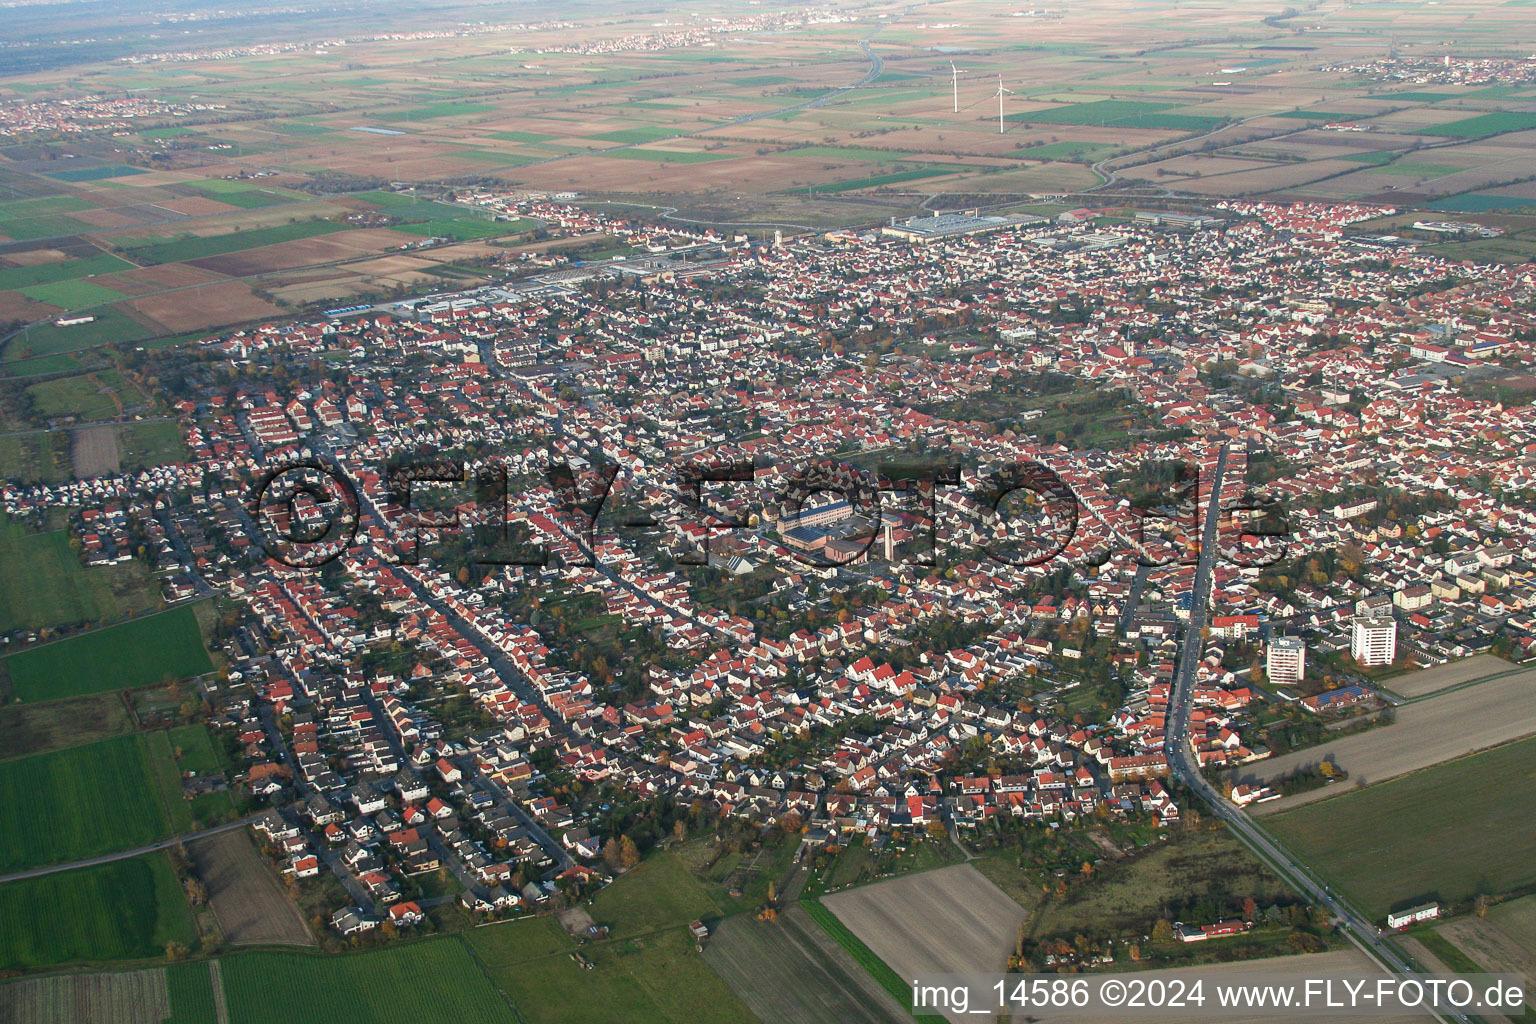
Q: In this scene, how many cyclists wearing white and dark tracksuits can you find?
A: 0